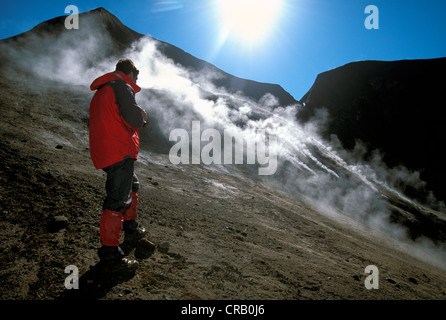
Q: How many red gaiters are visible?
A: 2